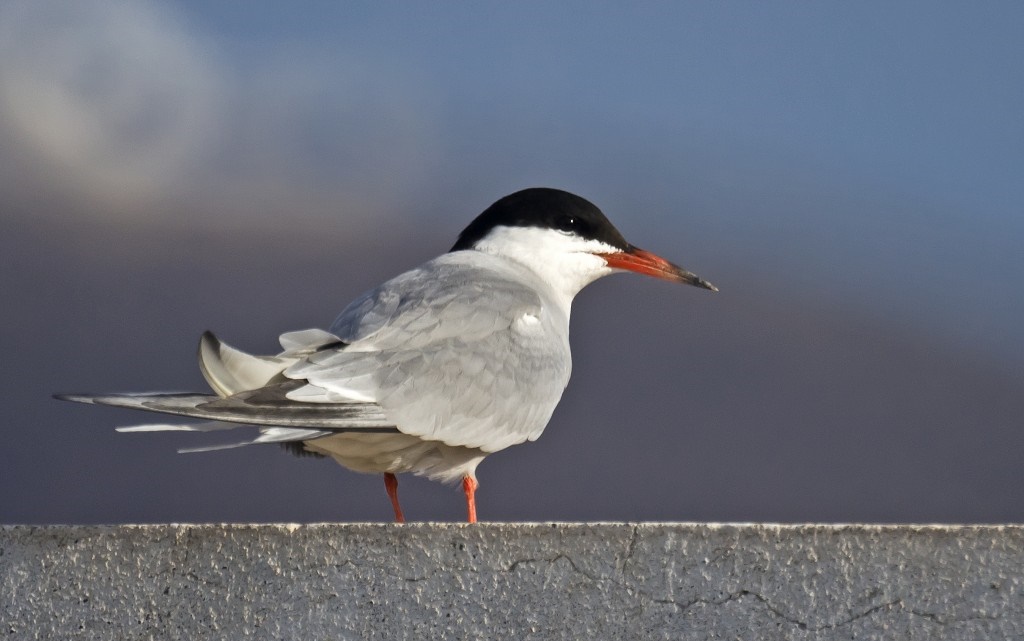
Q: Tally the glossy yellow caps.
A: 0